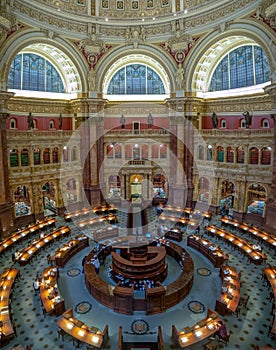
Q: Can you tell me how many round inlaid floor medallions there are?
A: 5